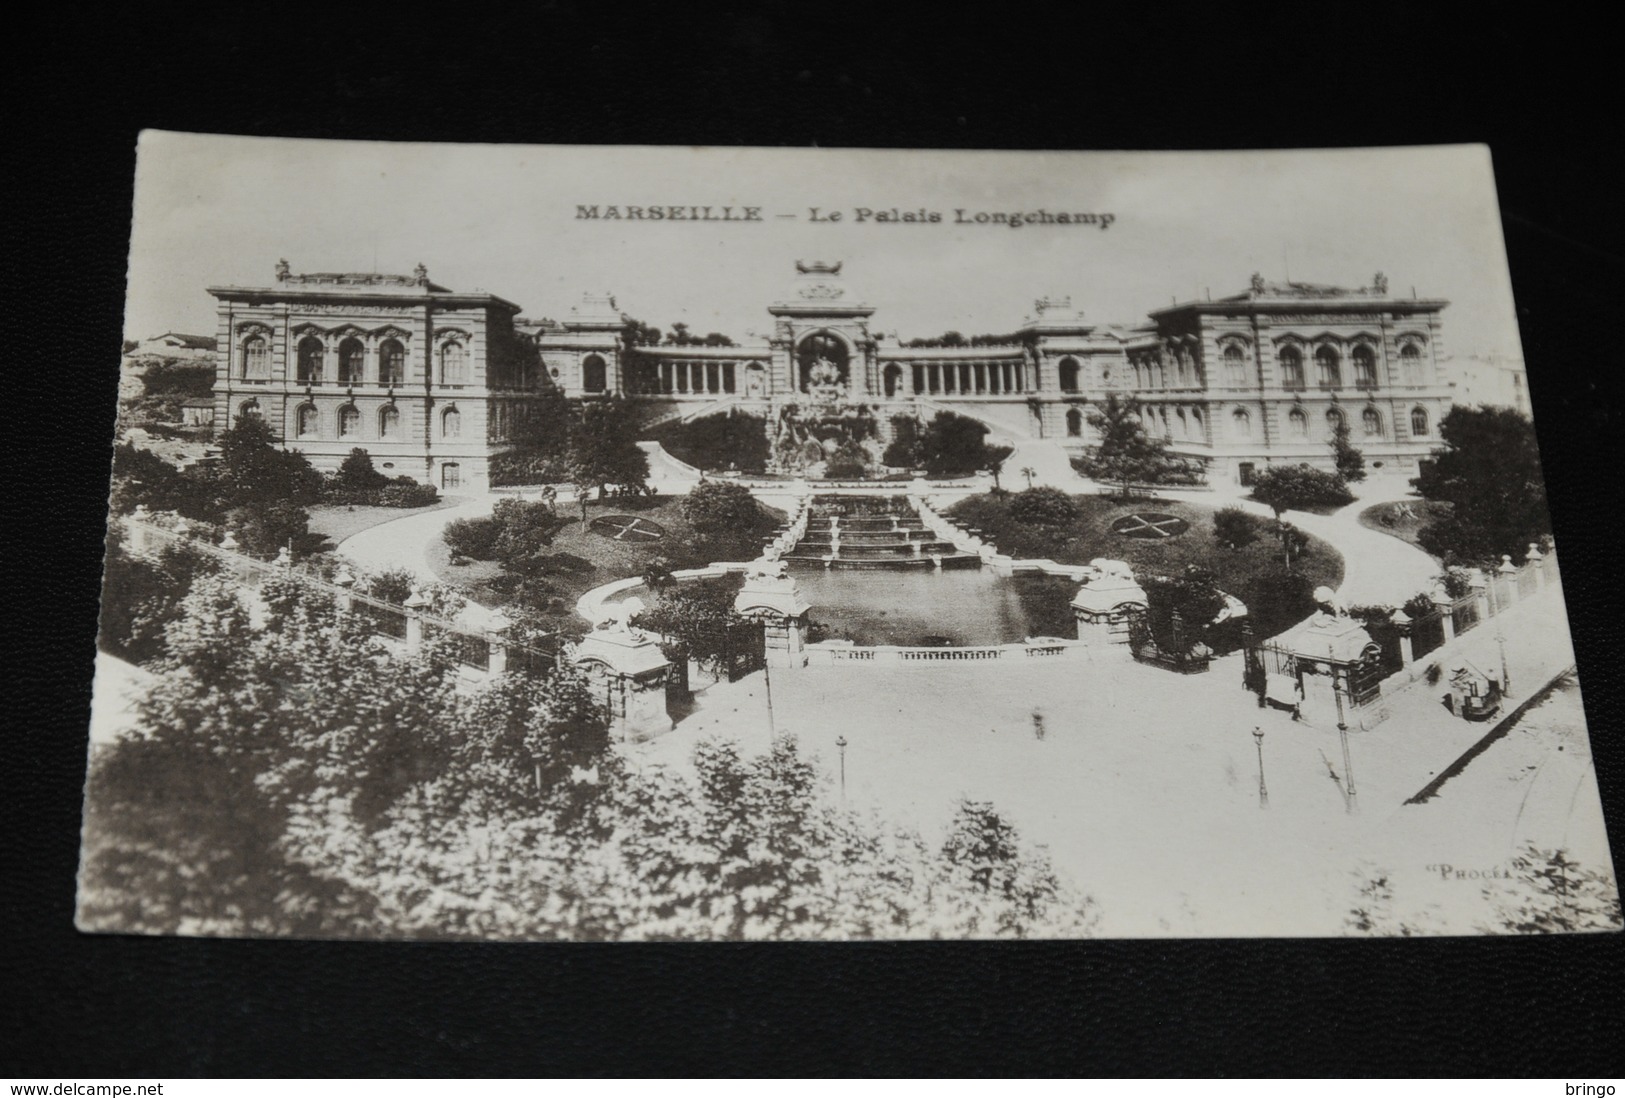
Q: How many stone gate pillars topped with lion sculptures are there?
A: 4